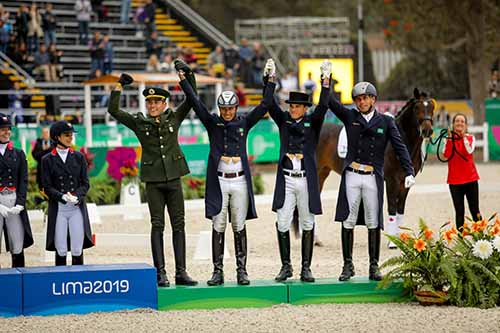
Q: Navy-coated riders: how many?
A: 5